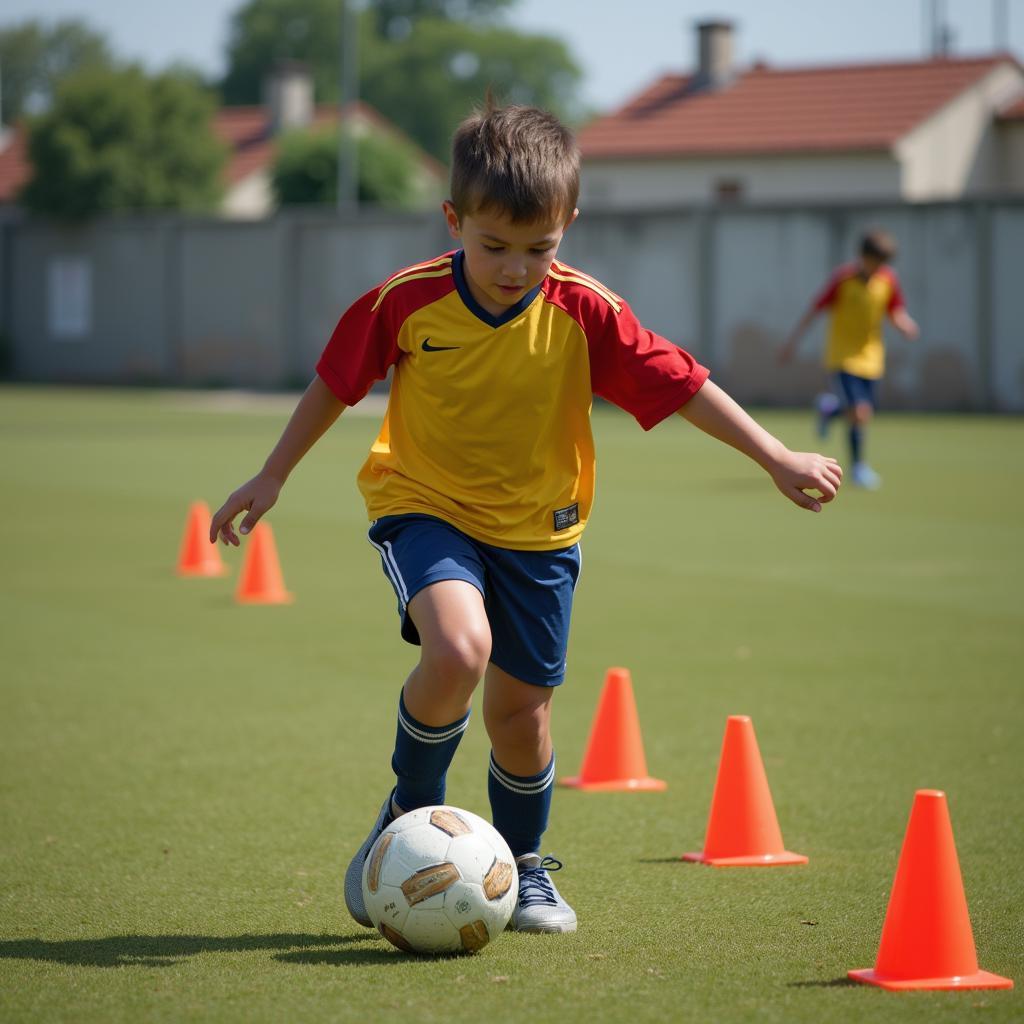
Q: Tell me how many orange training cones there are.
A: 5